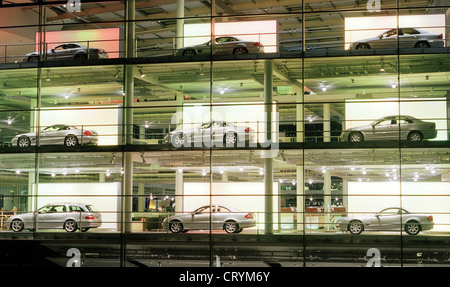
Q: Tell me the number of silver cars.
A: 9